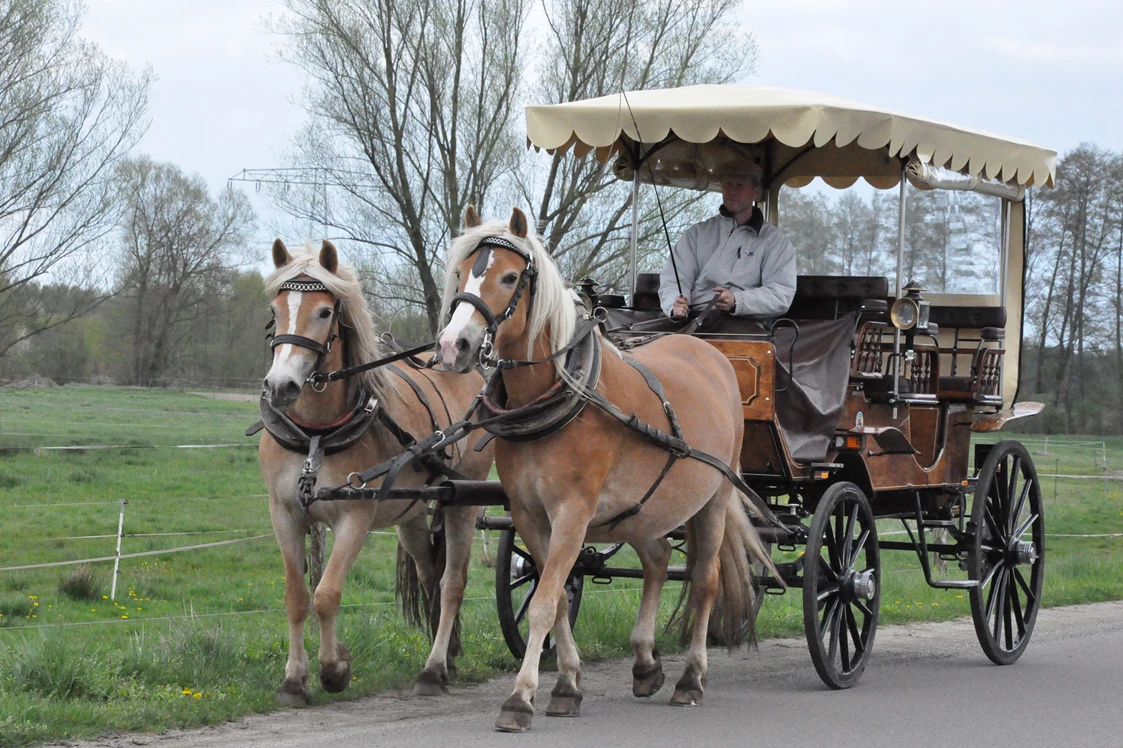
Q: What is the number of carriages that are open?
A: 1